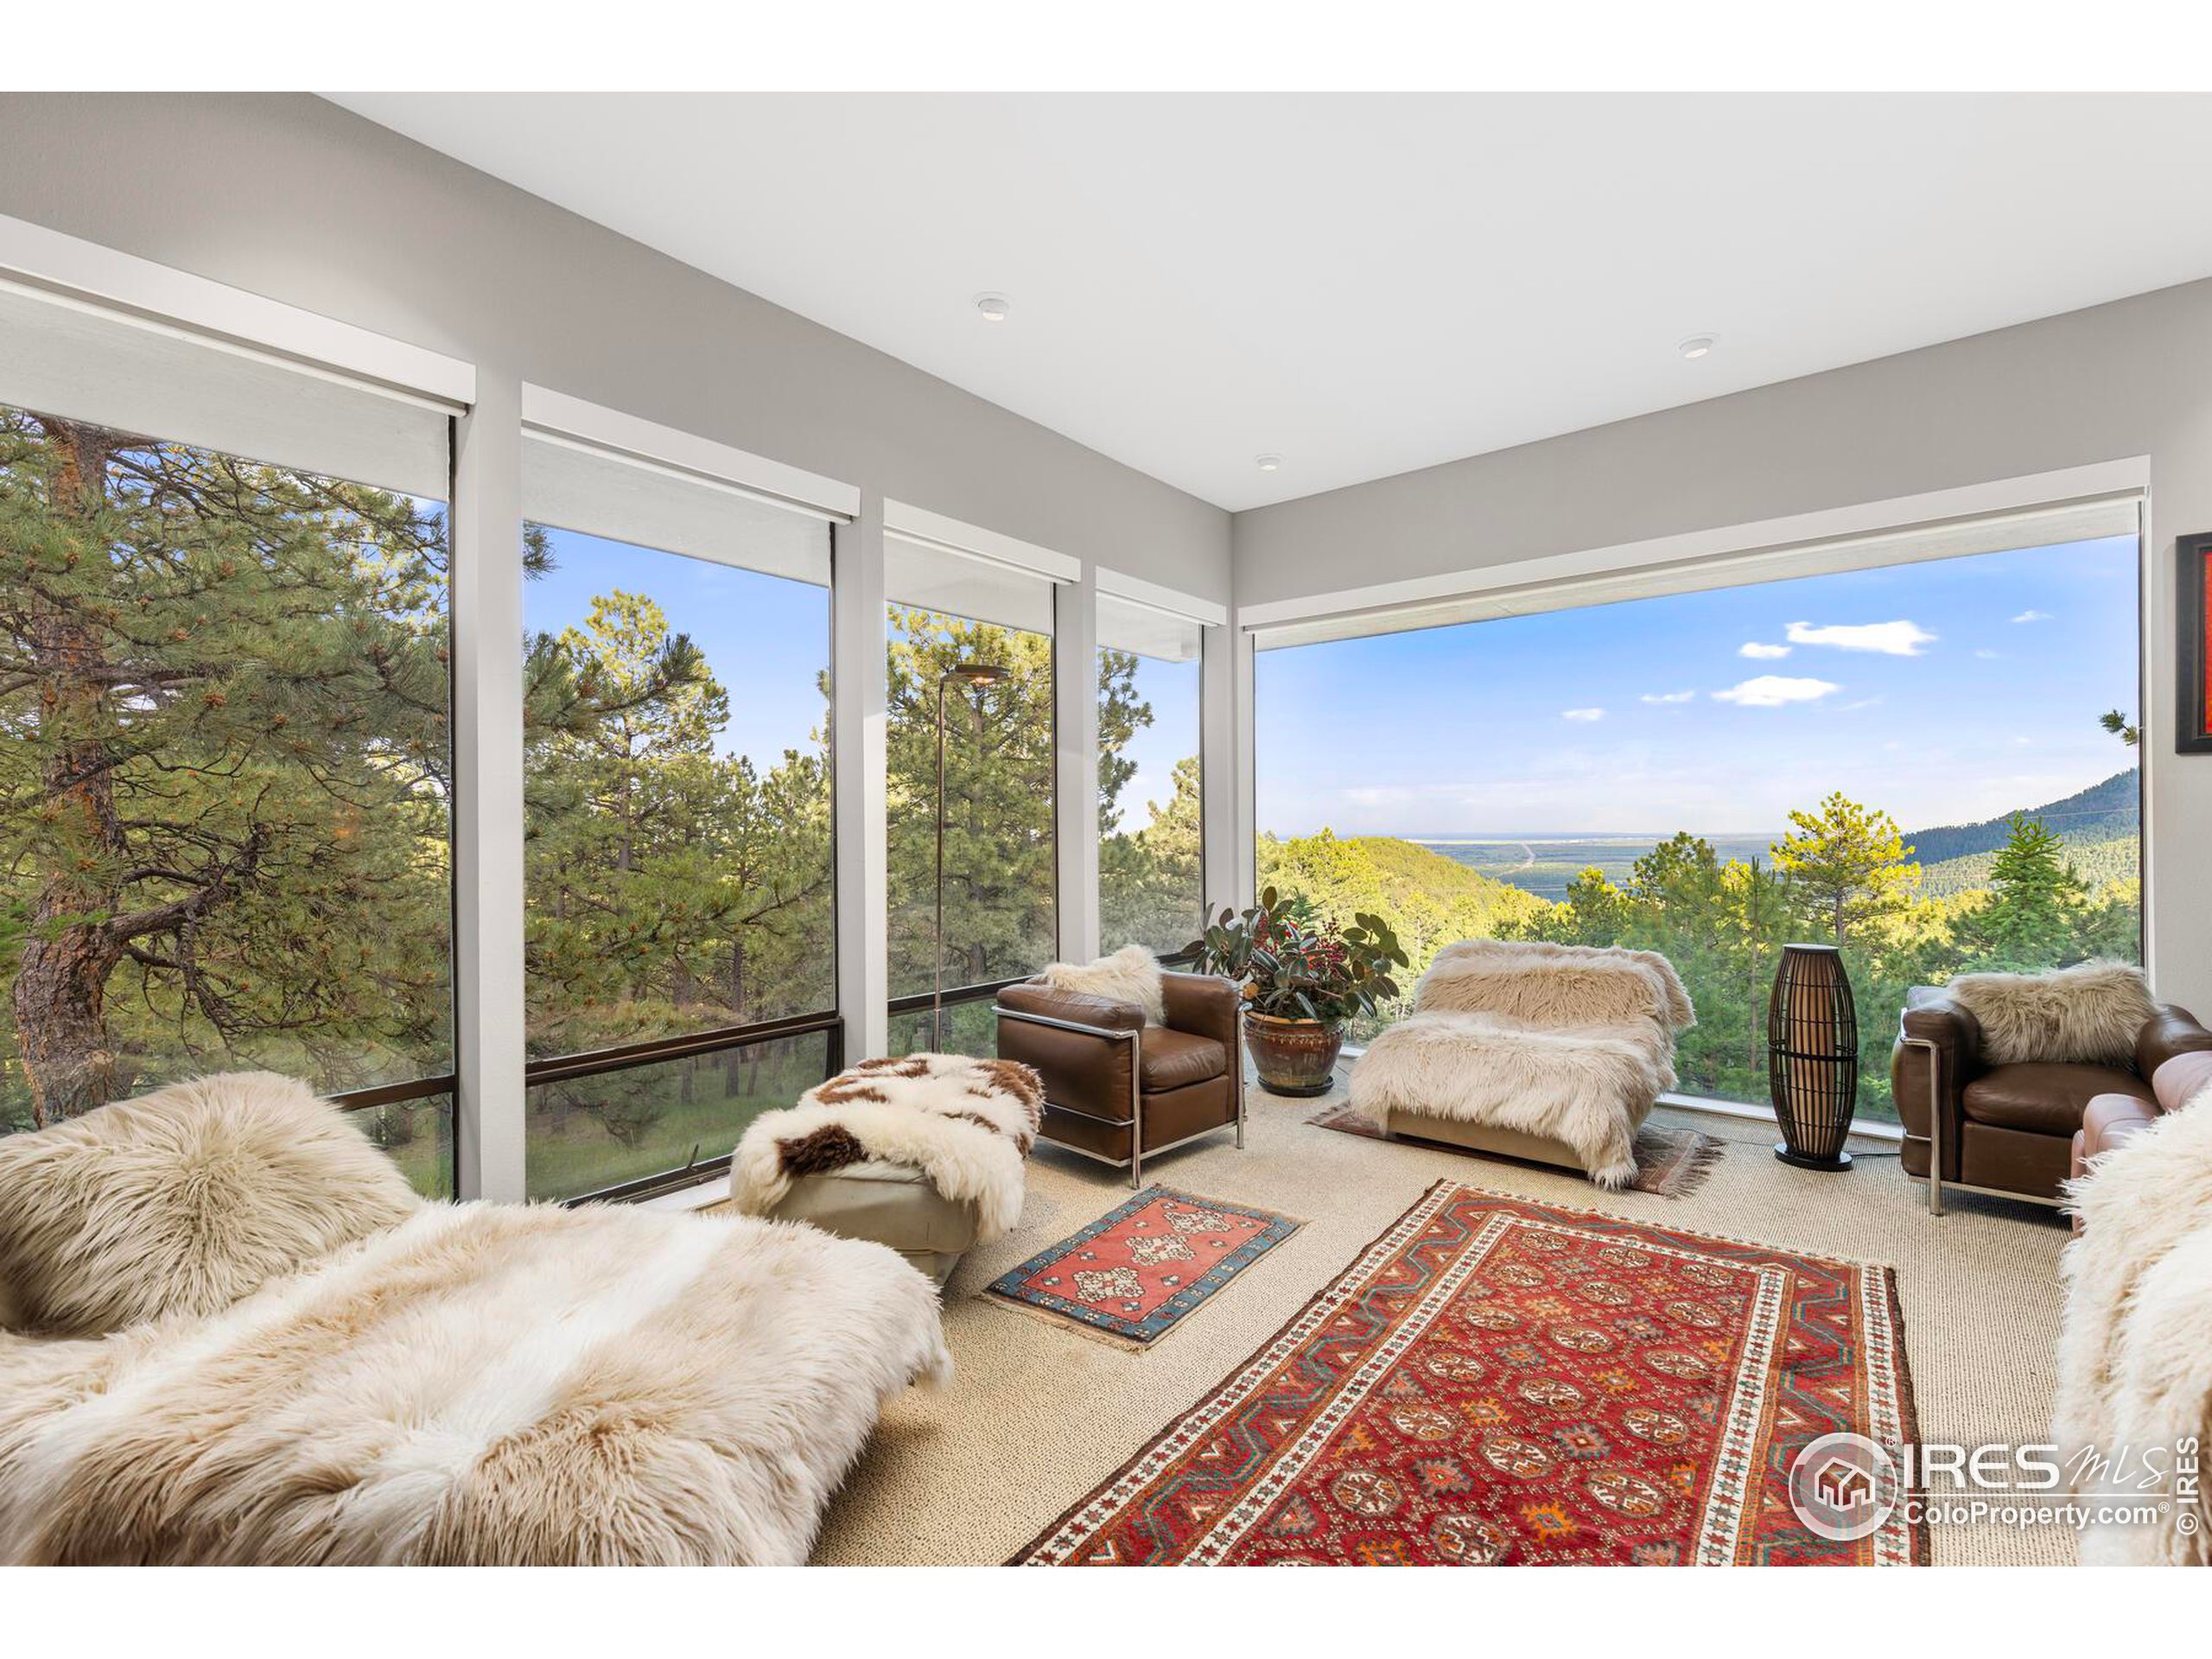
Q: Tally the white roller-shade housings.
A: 5